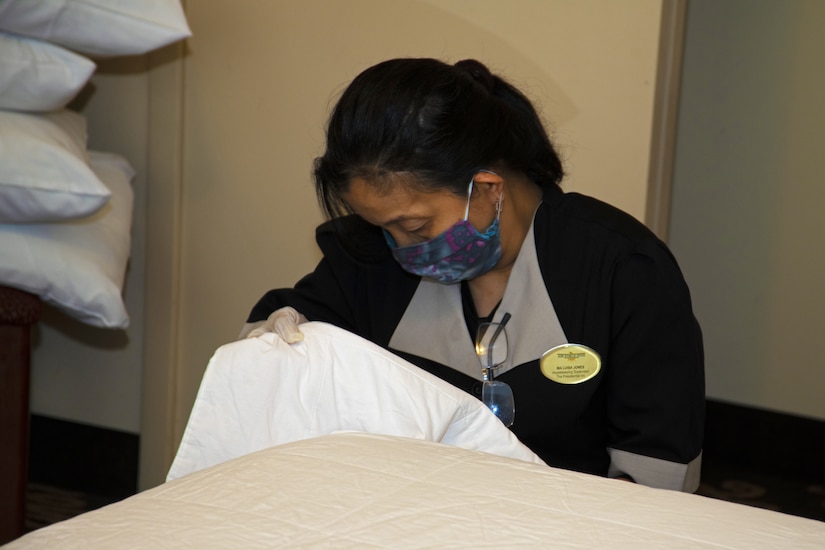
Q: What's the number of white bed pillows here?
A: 4